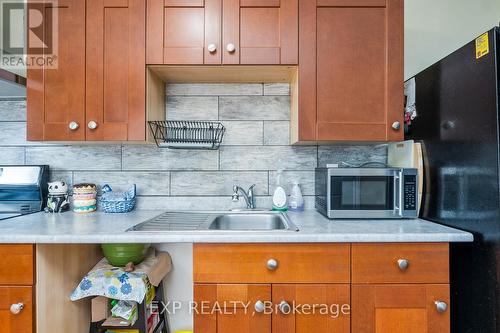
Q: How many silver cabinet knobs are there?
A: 11